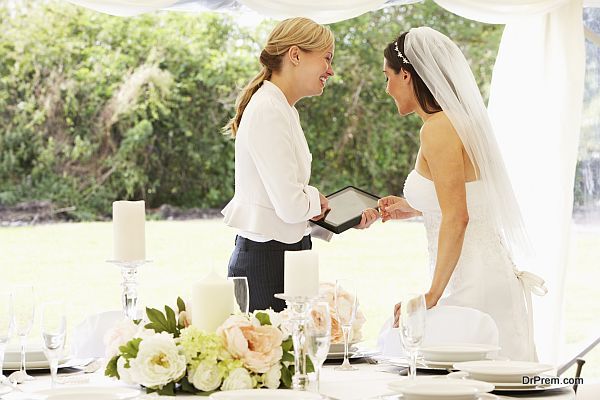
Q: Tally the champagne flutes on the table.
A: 7